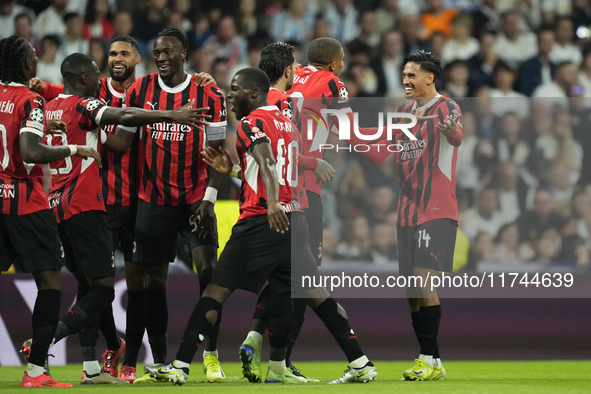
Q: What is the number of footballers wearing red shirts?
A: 8